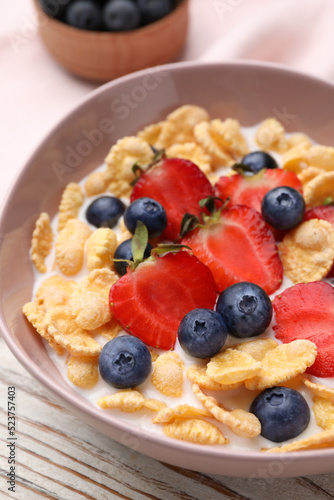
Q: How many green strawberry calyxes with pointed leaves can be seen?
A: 4